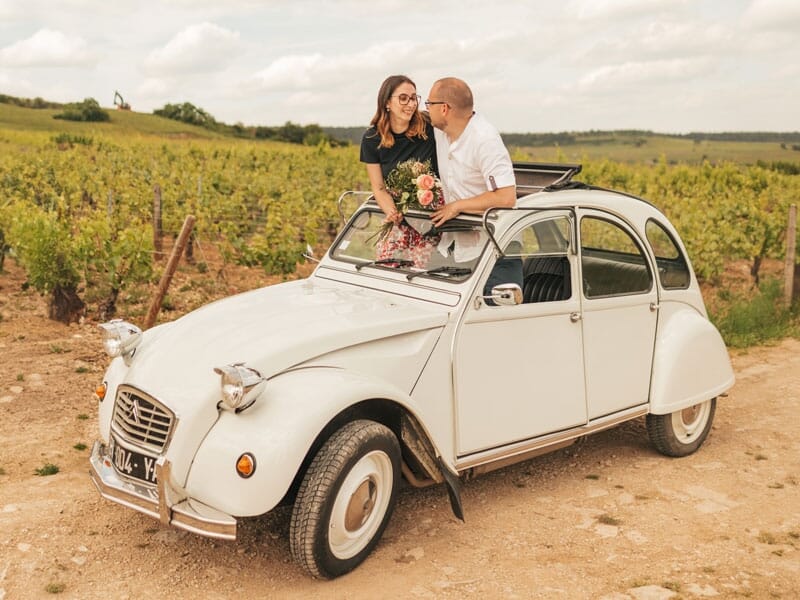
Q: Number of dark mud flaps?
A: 1